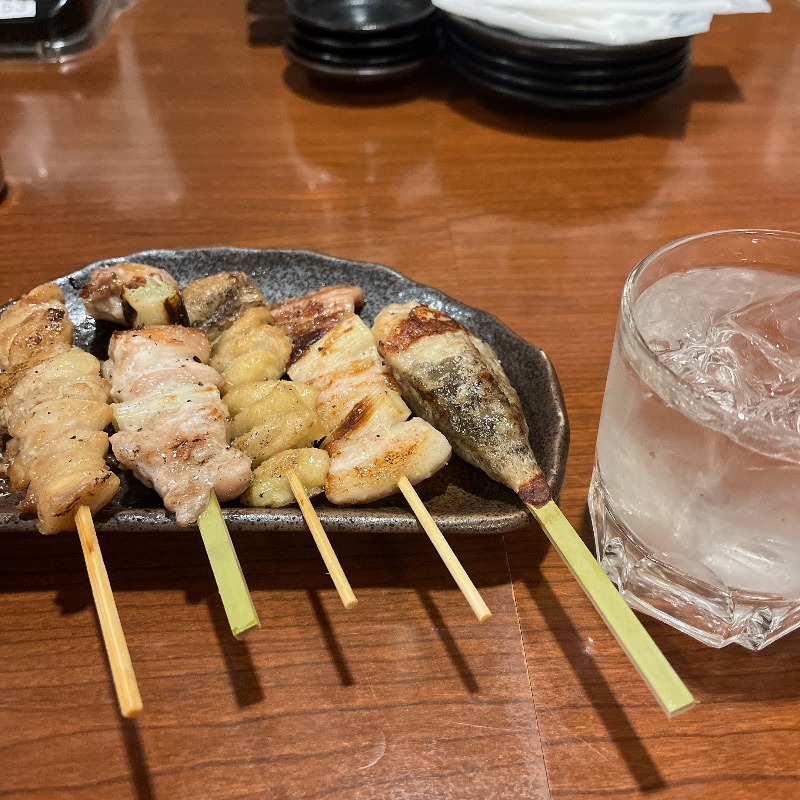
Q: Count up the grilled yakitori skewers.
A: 5